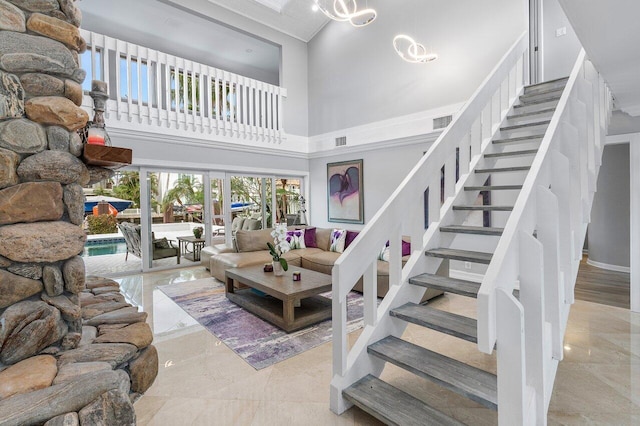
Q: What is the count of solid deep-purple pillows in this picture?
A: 3